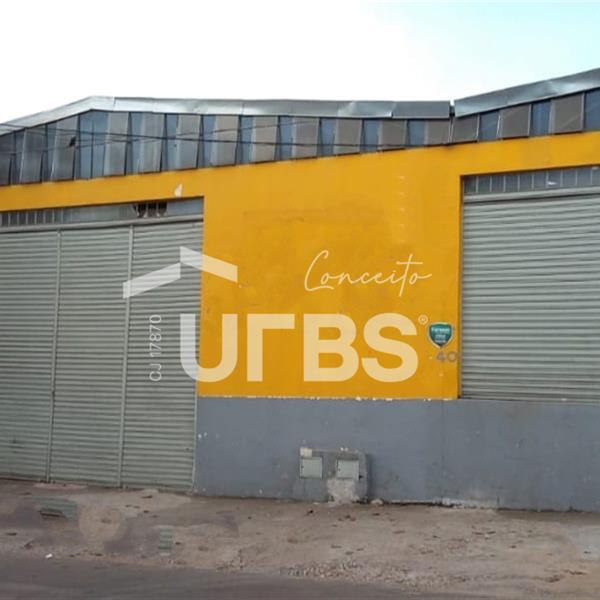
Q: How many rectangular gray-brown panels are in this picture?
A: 15